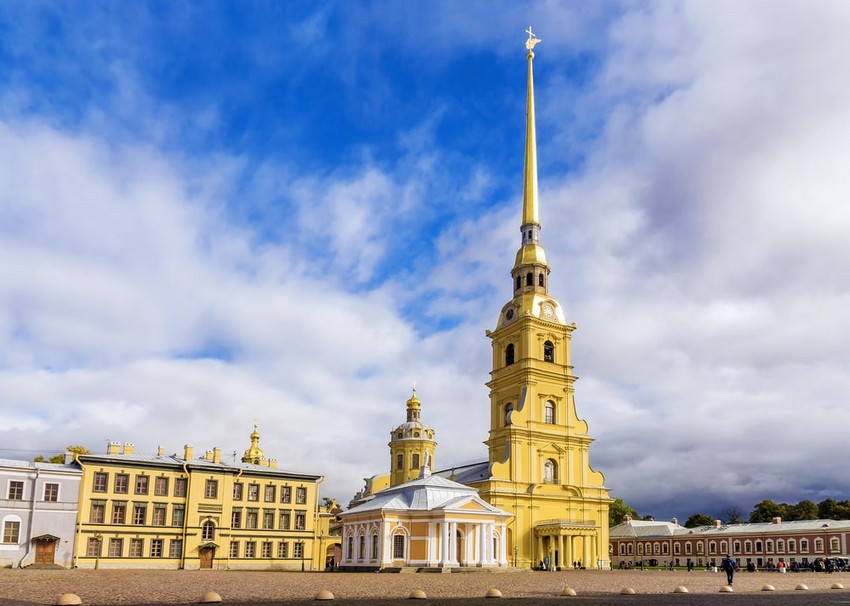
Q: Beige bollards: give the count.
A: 12